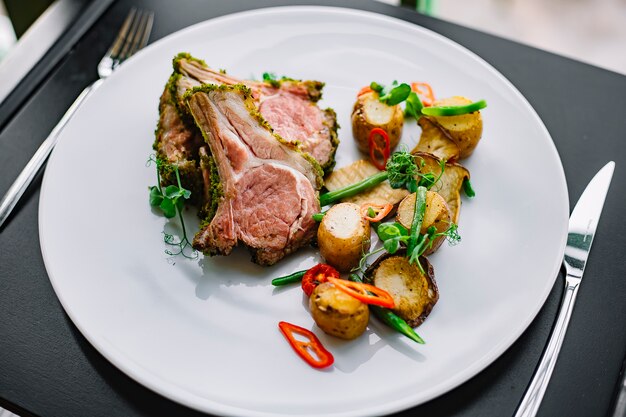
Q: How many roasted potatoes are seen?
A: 5